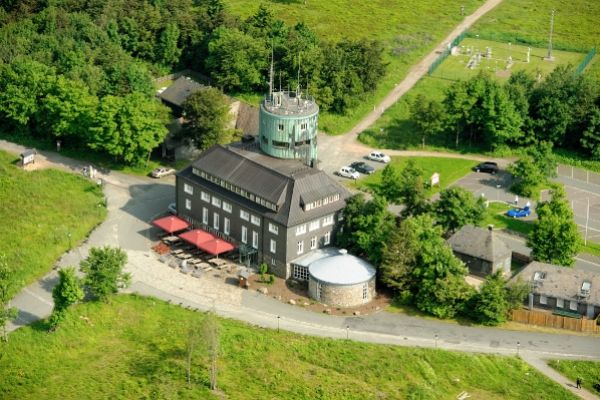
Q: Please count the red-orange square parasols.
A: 3